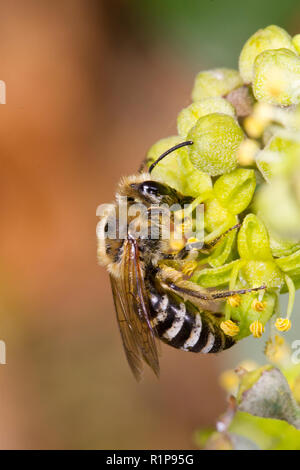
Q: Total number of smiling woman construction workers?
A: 0